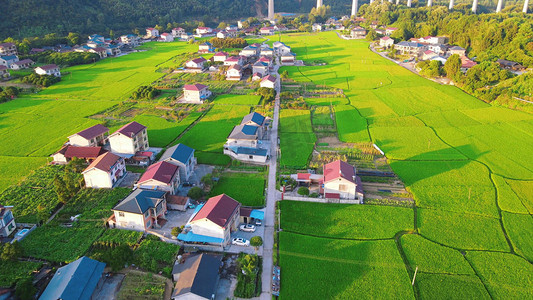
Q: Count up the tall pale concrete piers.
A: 13